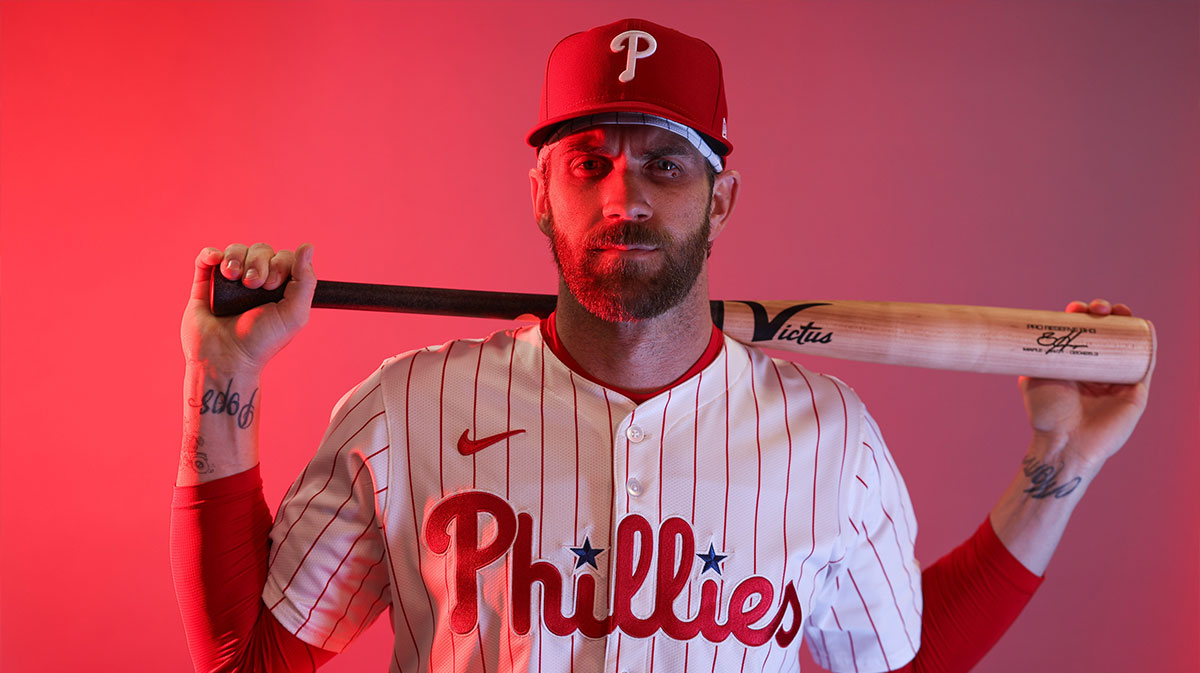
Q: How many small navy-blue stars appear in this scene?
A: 2